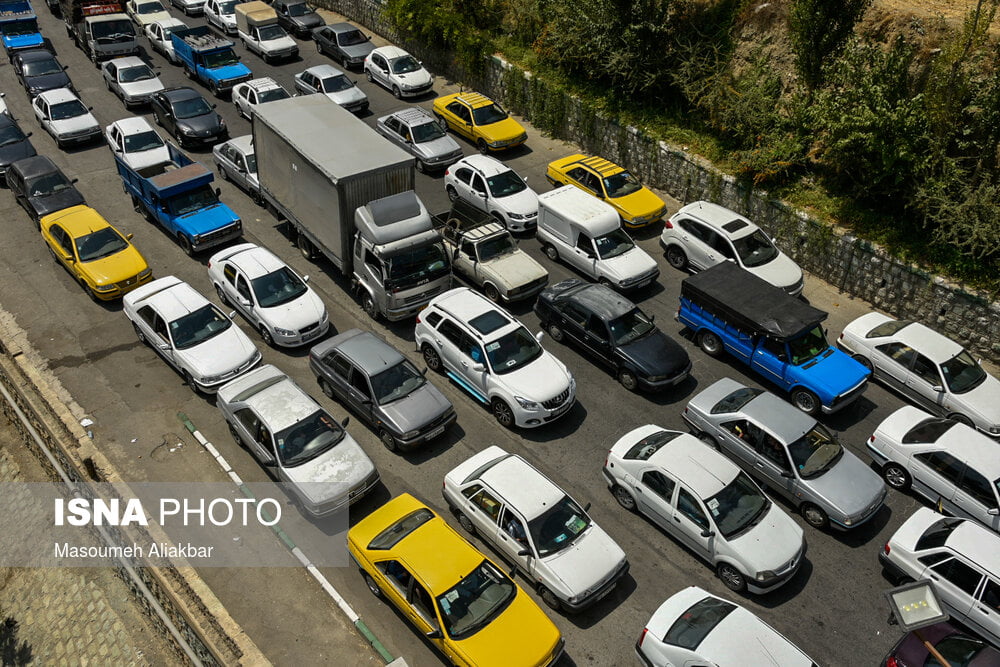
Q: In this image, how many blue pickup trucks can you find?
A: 4